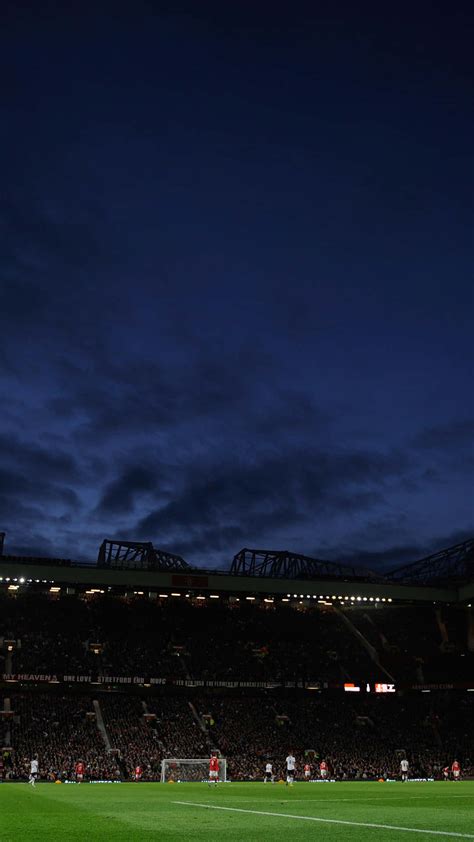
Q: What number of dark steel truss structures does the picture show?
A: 3